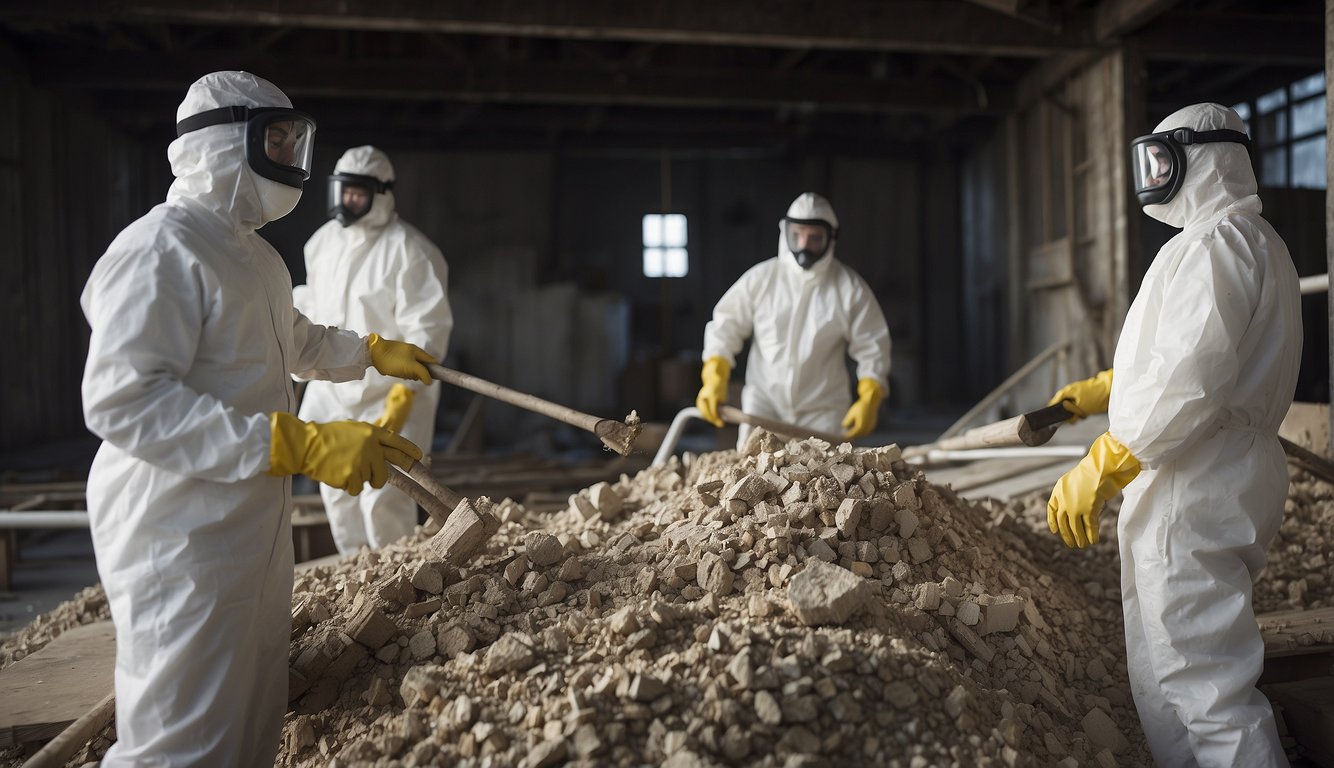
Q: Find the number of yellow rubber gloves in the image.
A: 7